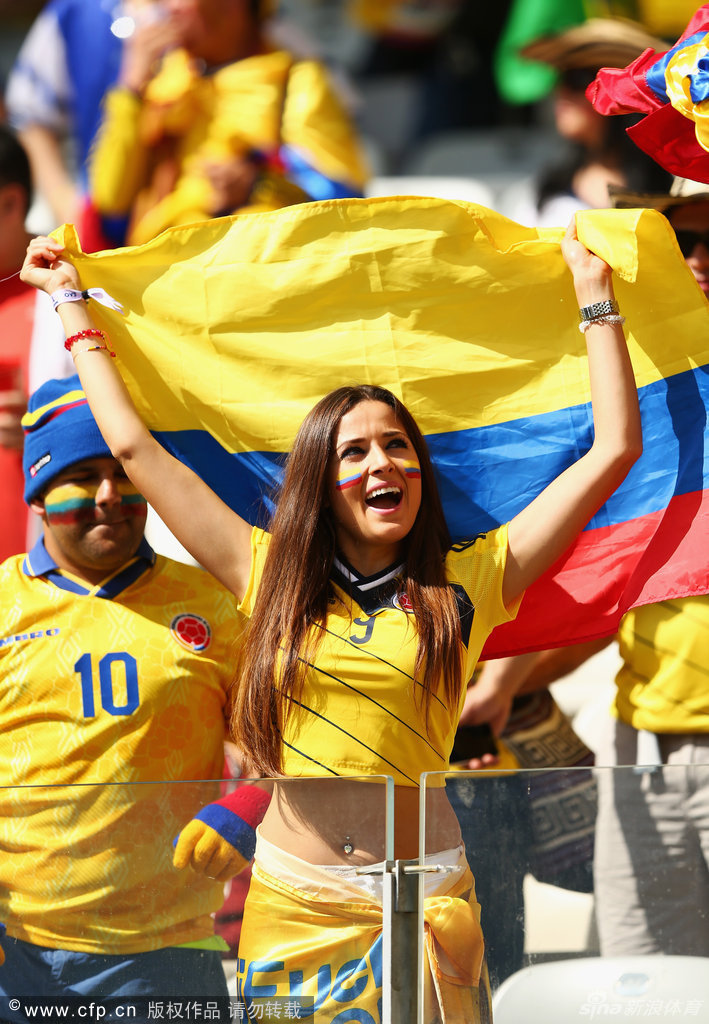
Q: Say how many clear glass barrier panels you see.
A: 2